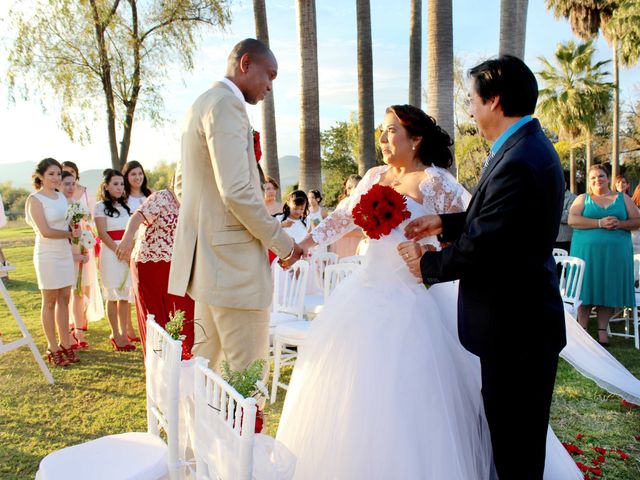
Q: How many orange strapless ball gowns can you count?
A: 0